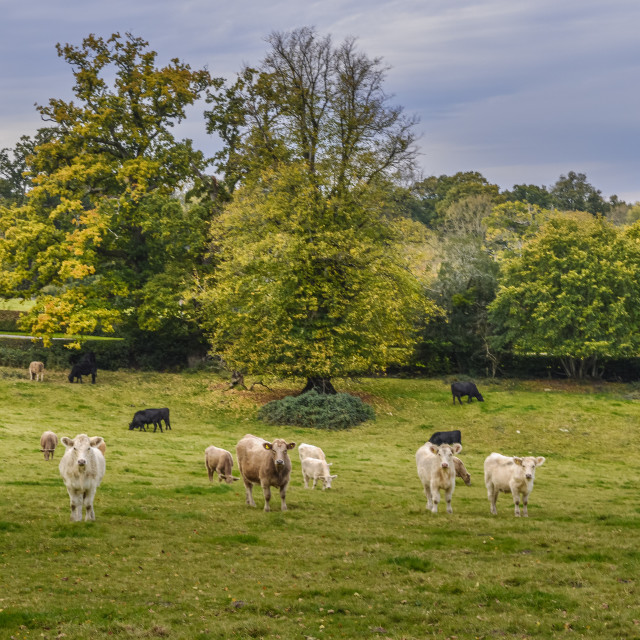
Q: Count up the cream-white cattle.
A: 5